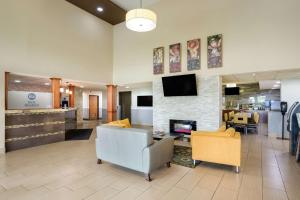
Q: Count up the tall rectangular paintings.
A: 4